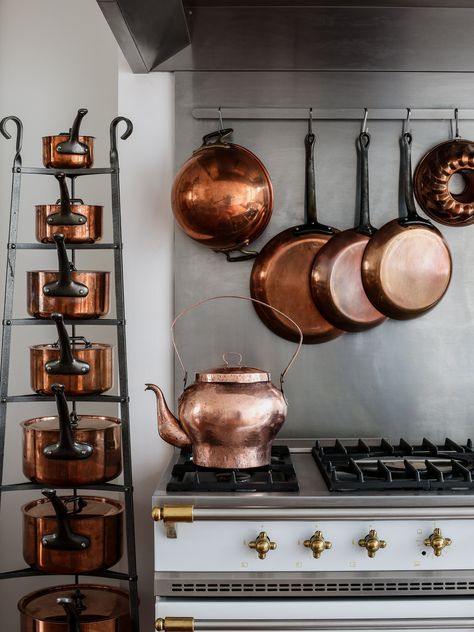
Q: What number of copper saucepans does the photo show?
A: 7